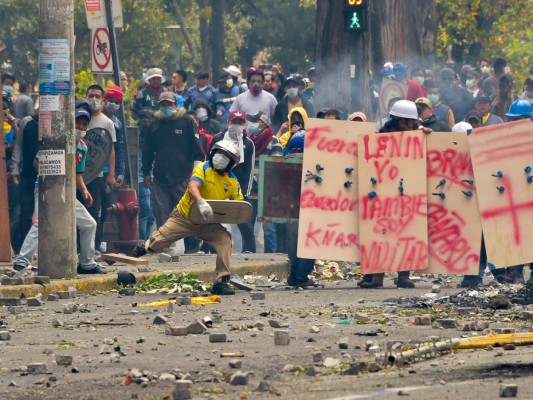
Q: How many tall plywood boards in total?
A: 4